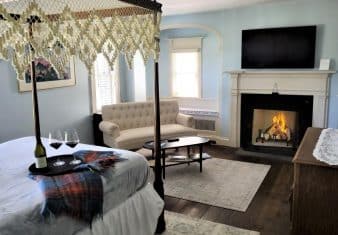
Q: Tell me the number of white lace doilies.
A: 1